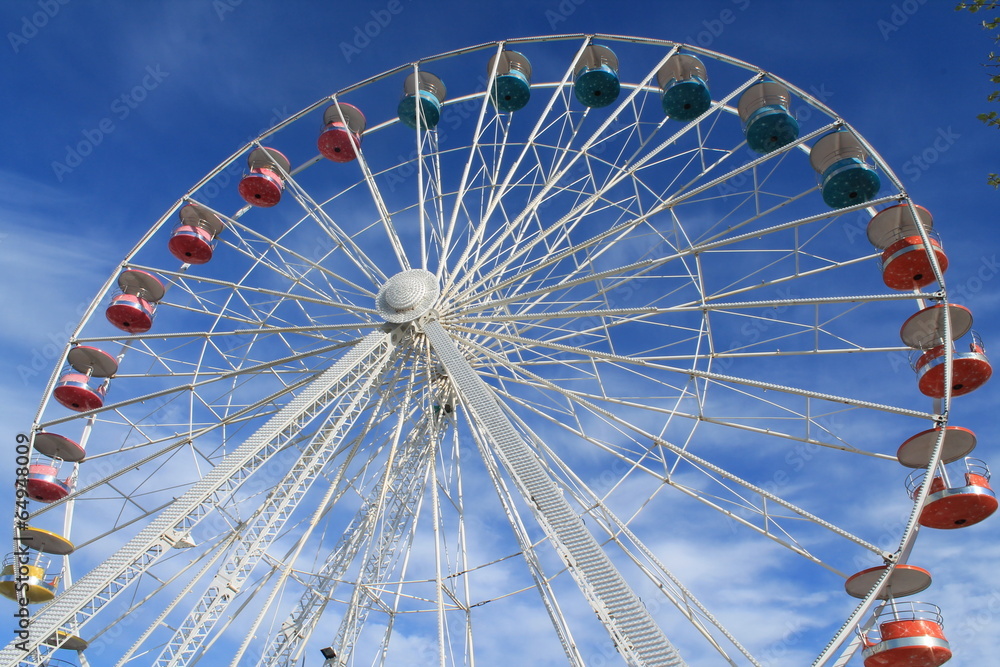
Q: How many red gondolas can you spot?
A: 10